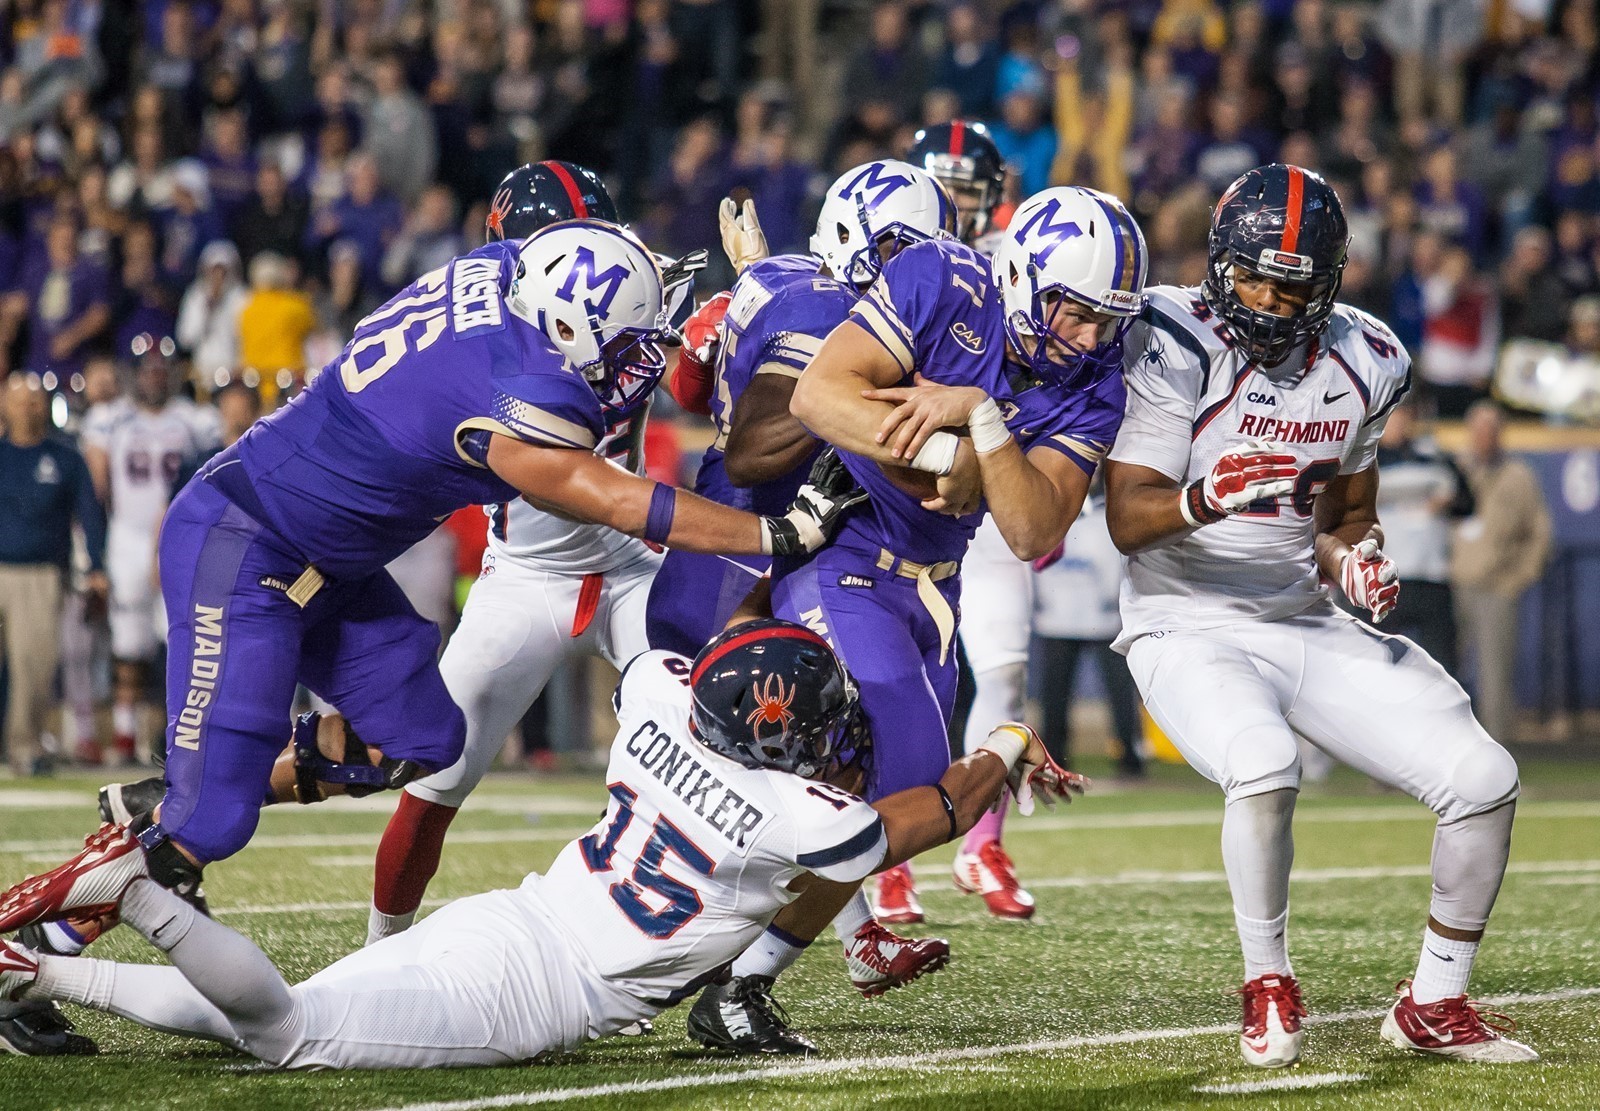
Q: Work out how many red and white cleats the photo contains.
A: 7